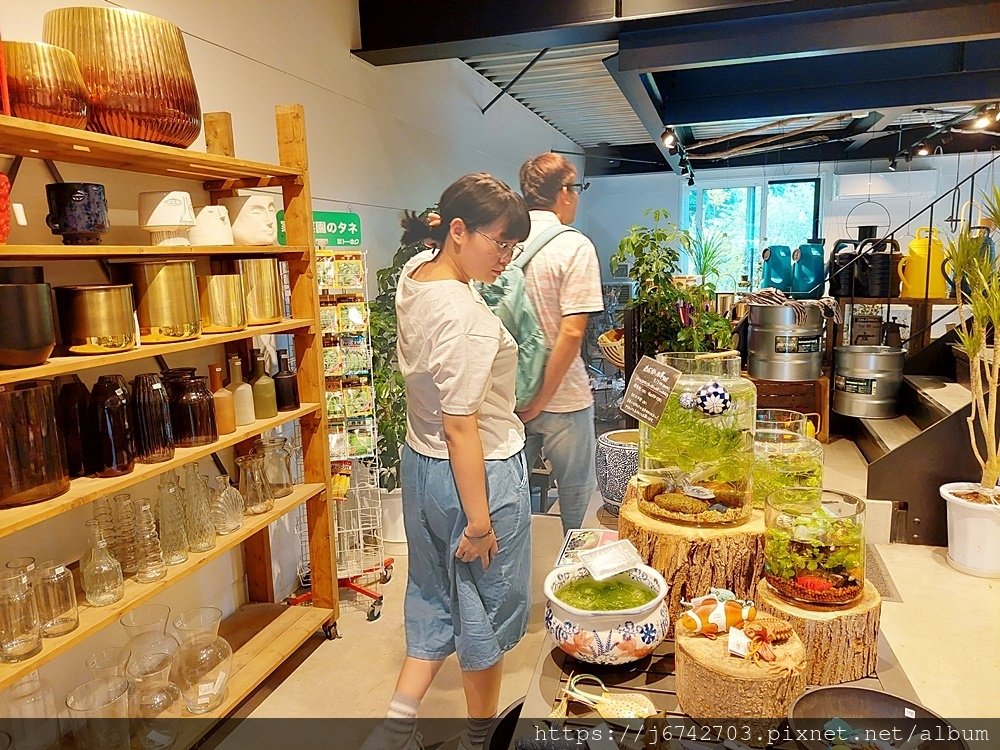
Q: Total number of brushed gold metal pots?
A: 4